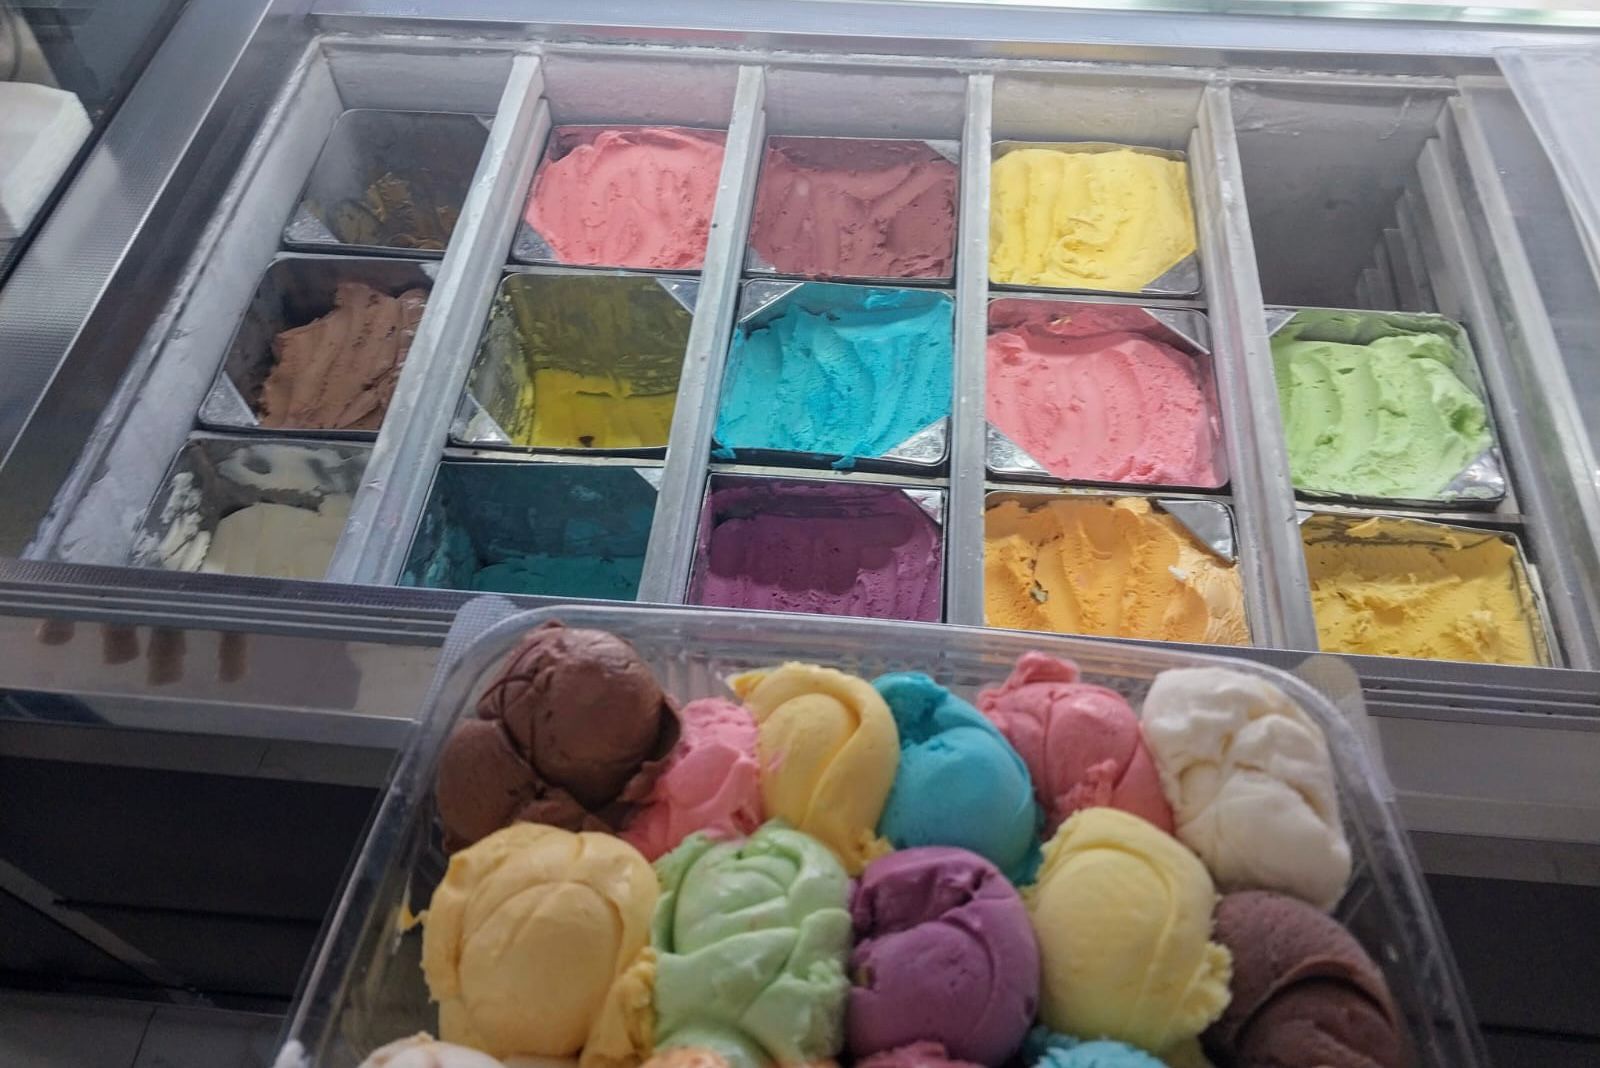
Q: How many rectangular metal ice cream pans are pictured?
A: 14